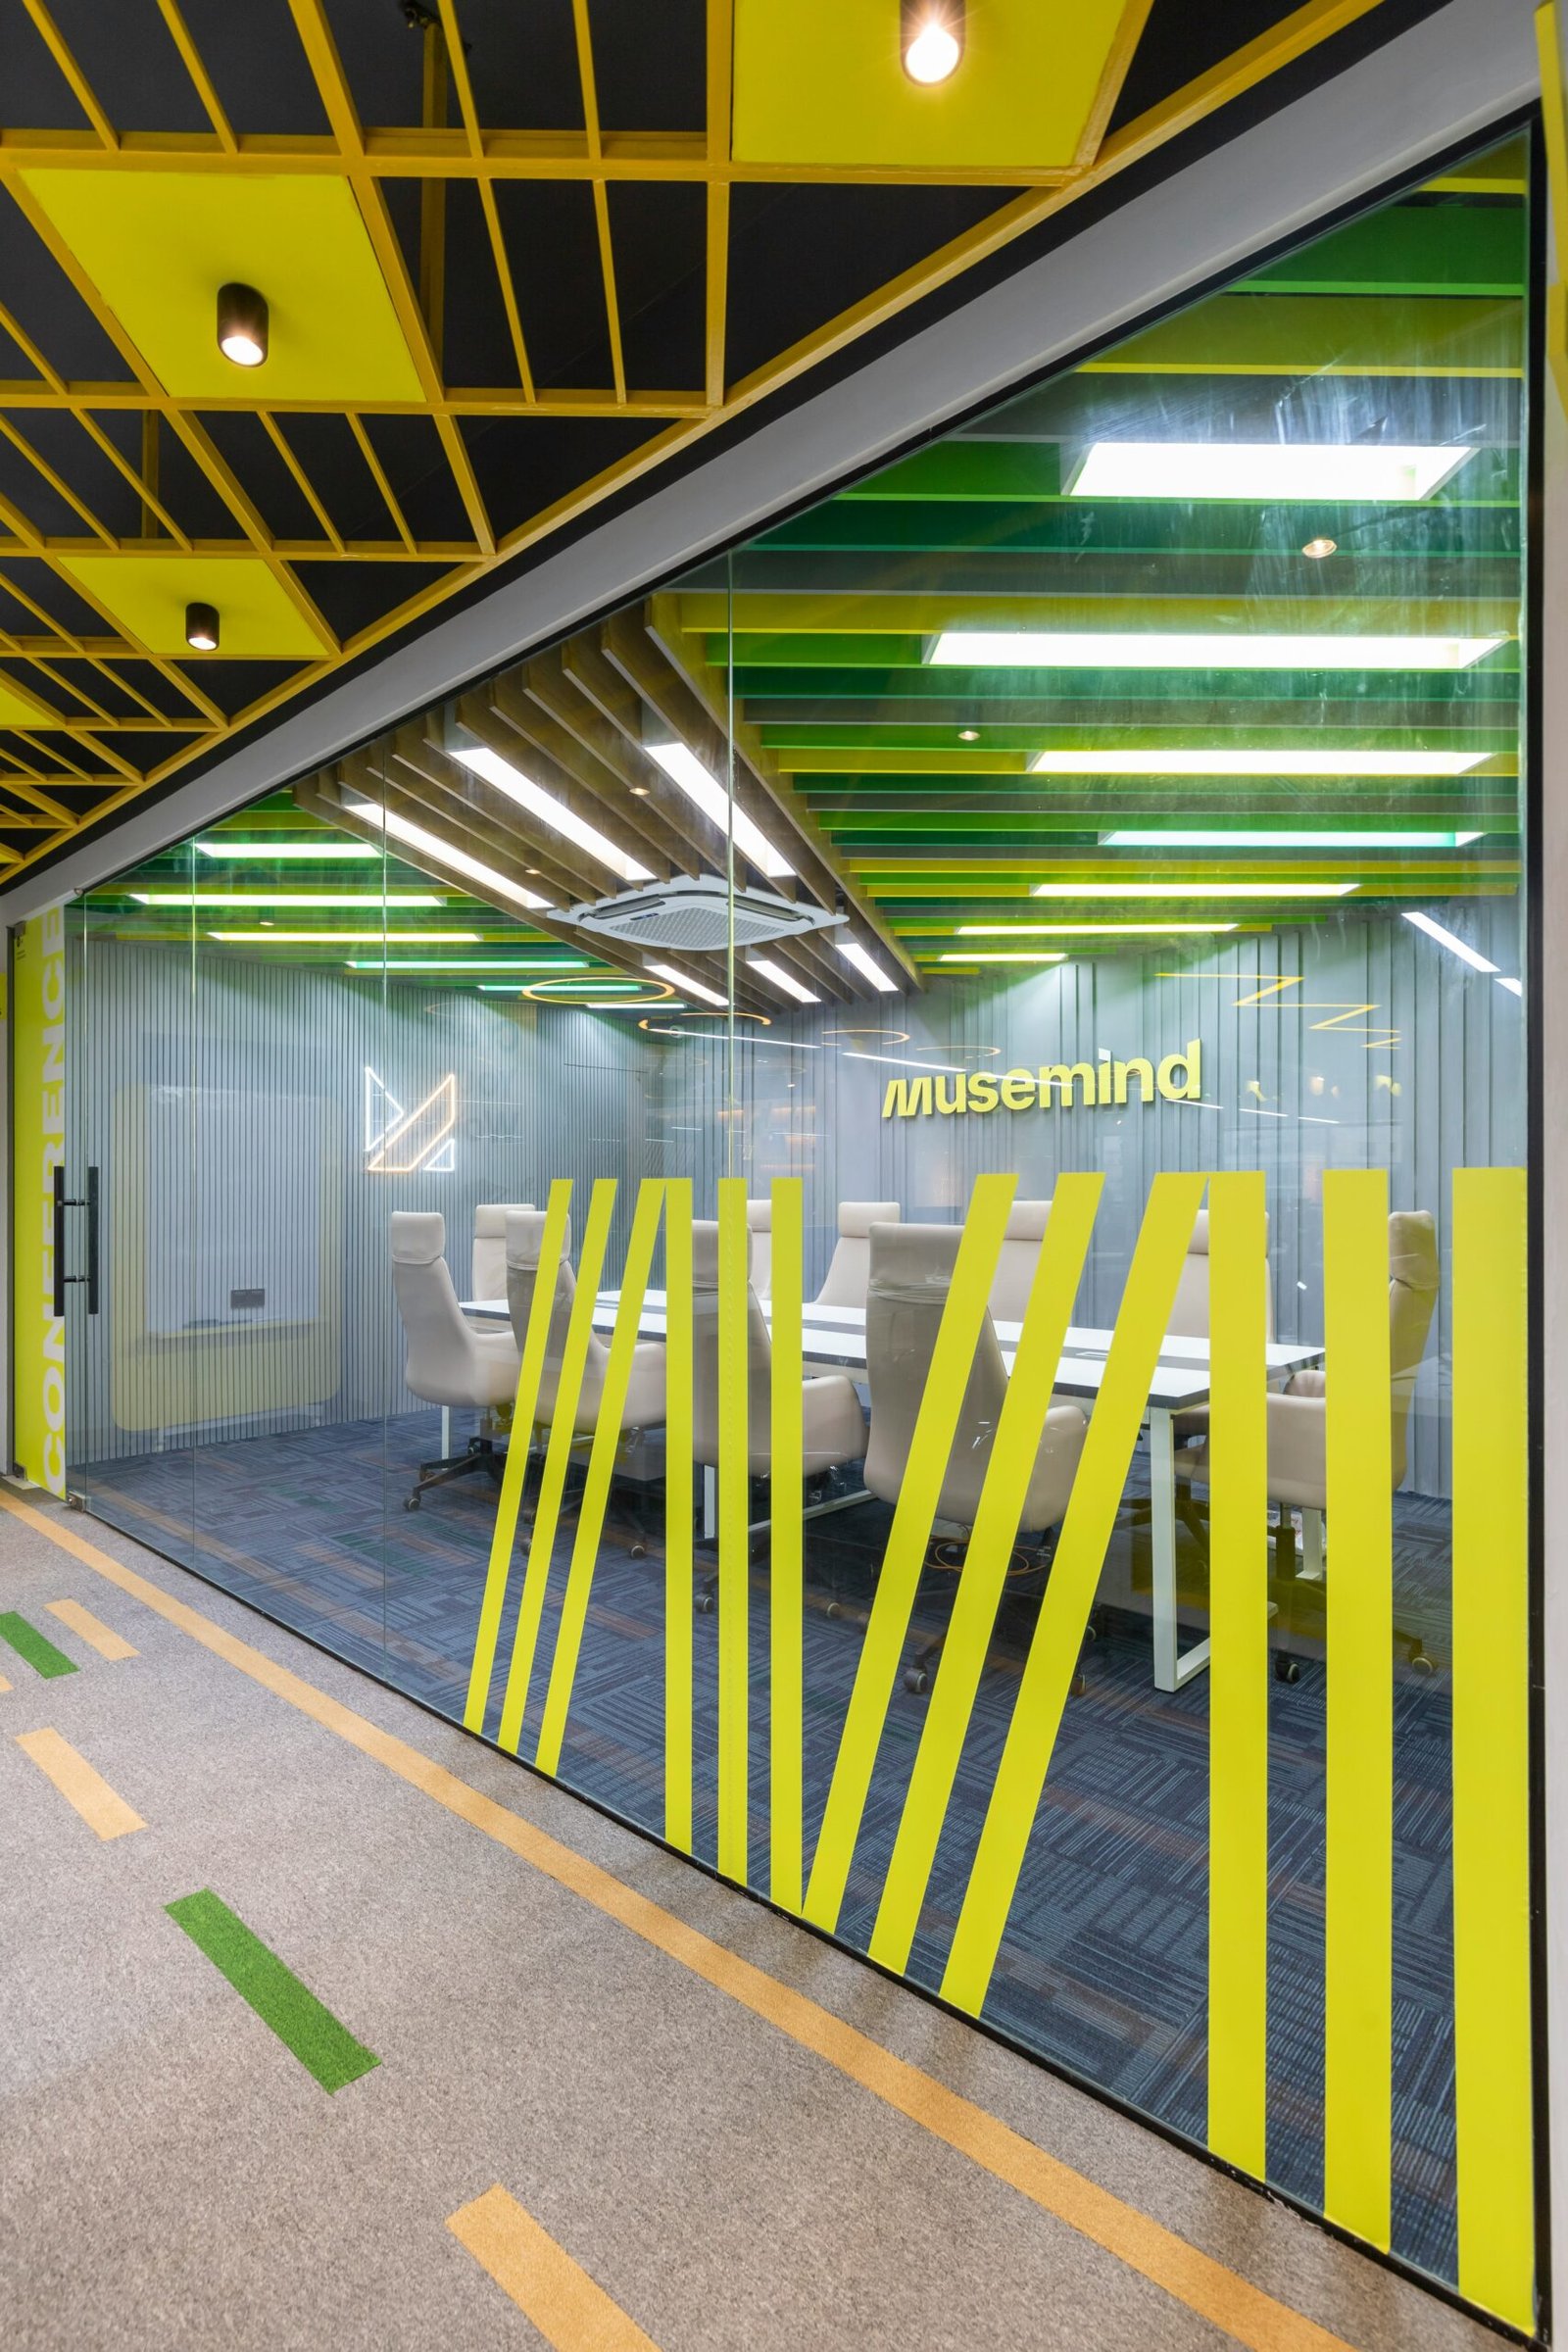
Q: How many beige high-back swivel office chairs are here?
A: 10